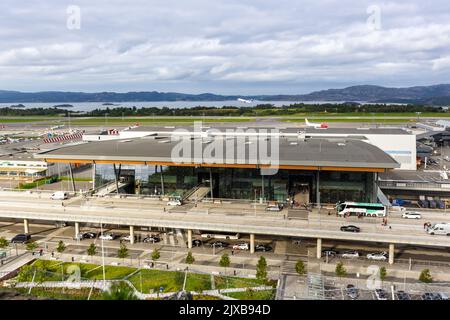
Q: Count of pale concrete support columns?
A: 7